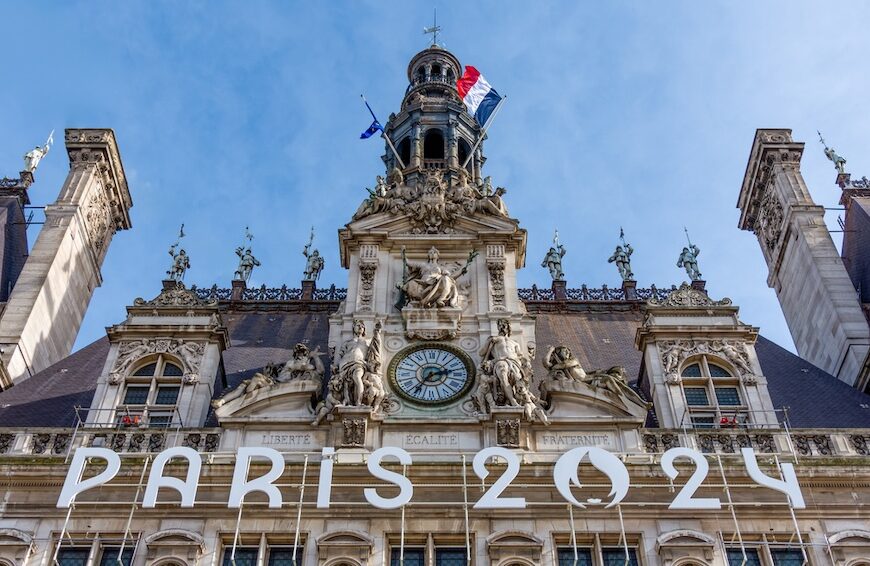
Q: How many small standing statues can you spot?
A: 8